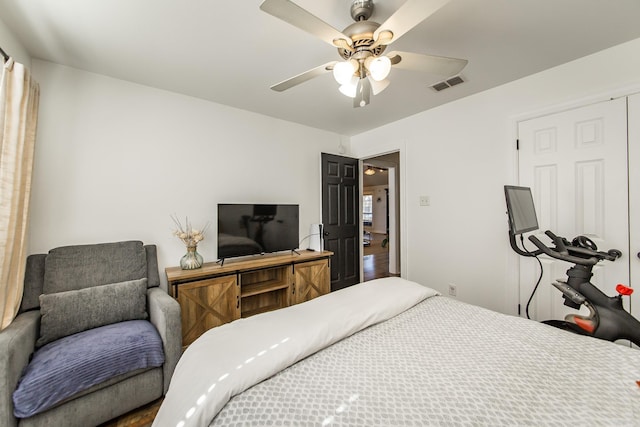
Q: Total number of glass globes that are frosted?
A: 4